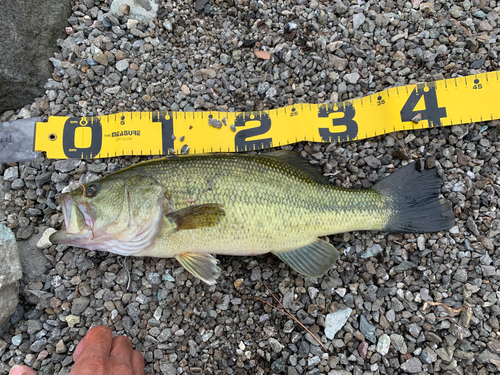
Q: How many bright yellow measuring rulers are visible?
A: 1